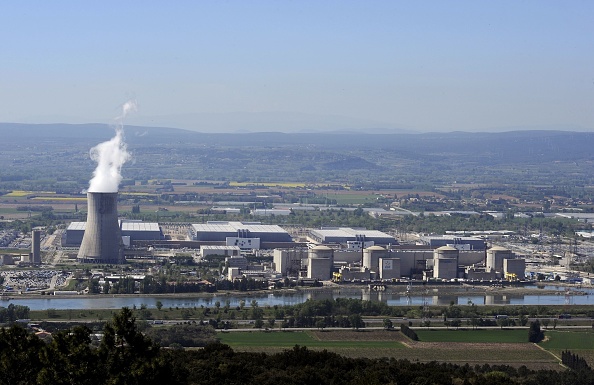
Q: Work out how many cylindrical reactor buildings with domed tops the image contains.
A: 4